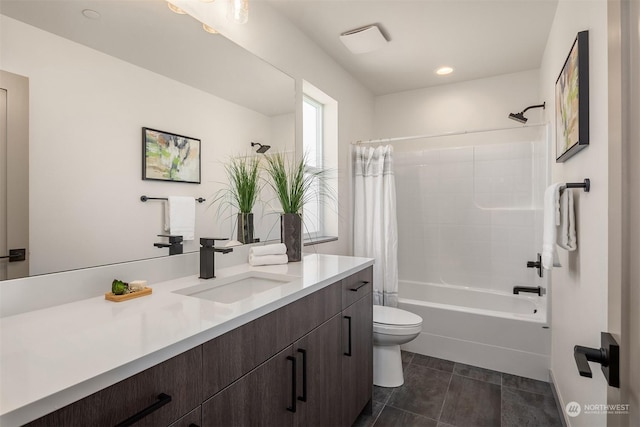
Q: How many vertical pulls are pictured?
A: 3